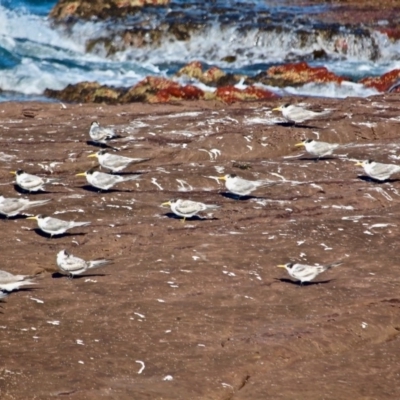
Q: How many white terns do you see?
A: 15